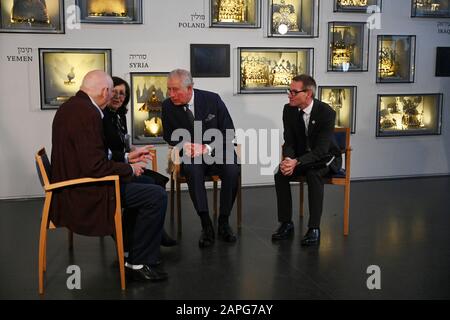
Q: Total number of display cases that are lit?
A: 13